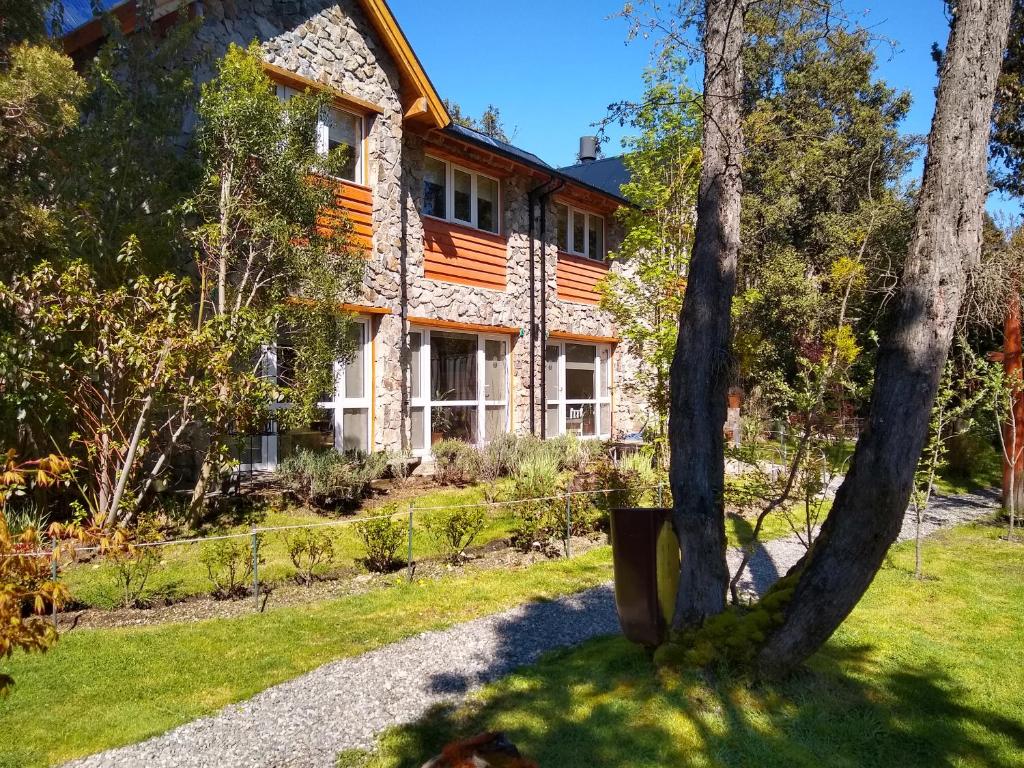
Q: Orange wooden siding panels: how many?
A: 3